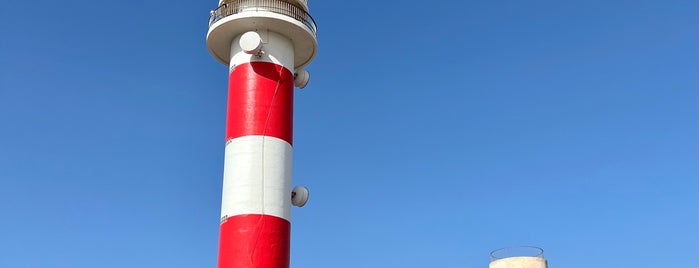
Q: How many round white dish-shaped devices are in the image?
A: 3